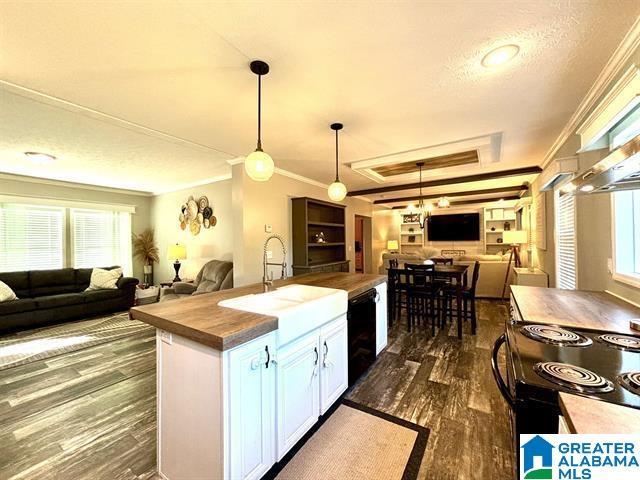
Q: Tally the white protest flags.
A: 0